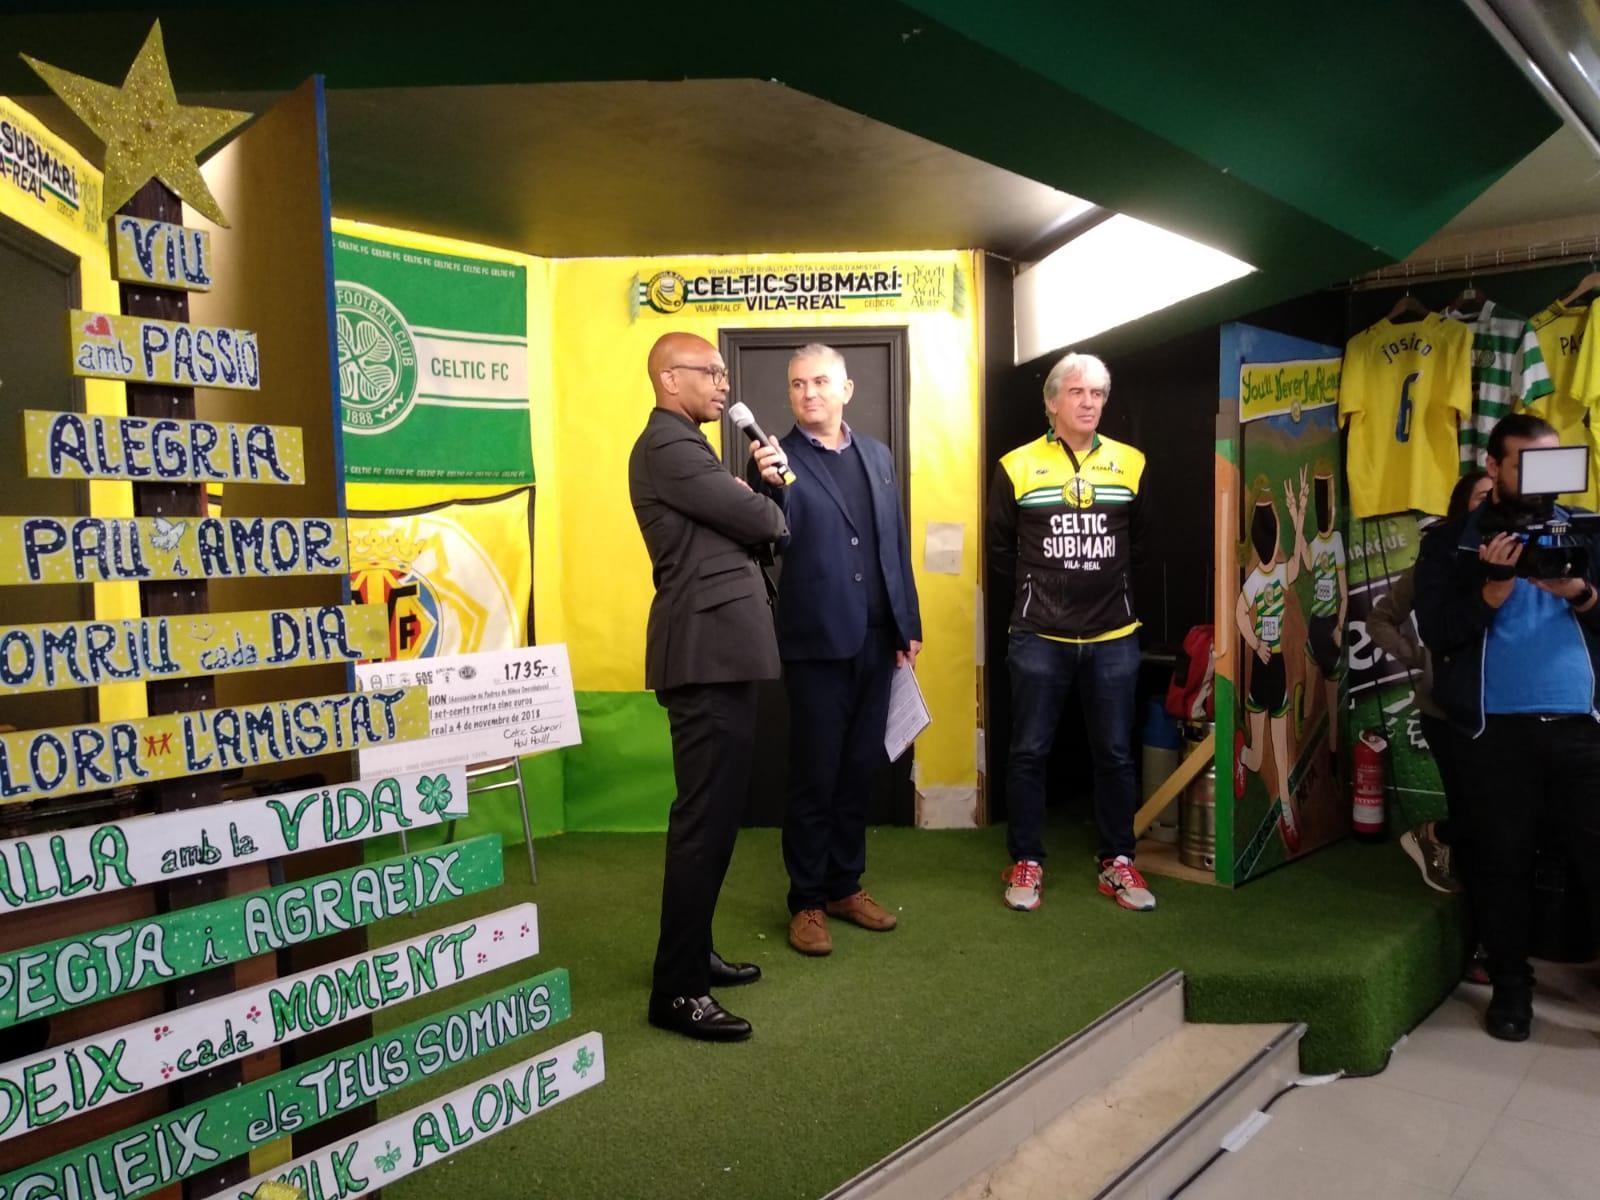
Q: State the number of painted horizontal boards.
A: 11